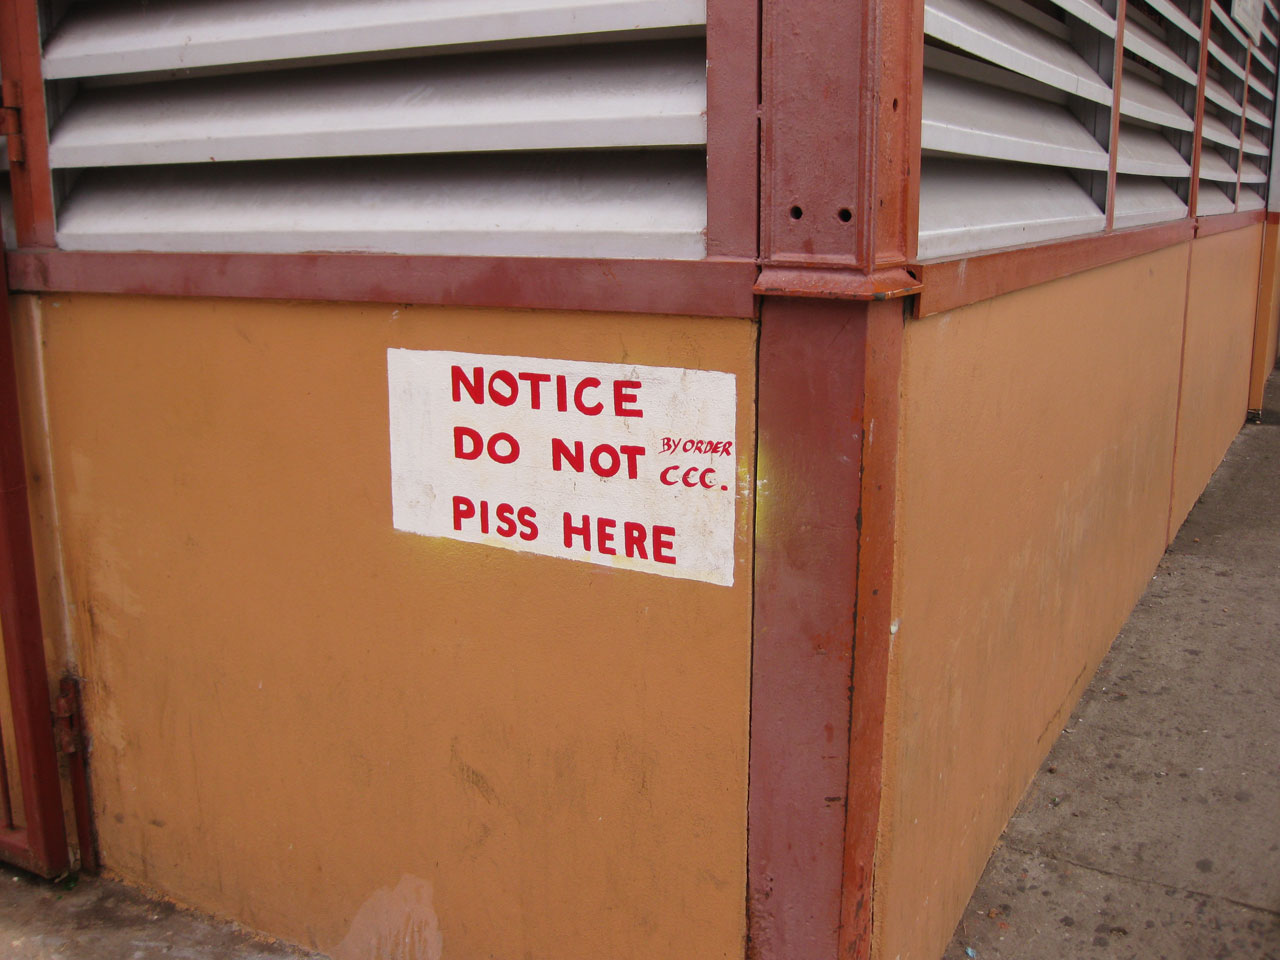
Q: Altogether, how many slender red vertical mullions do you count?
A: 3